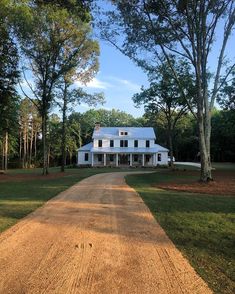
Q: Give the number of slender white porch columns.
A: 6